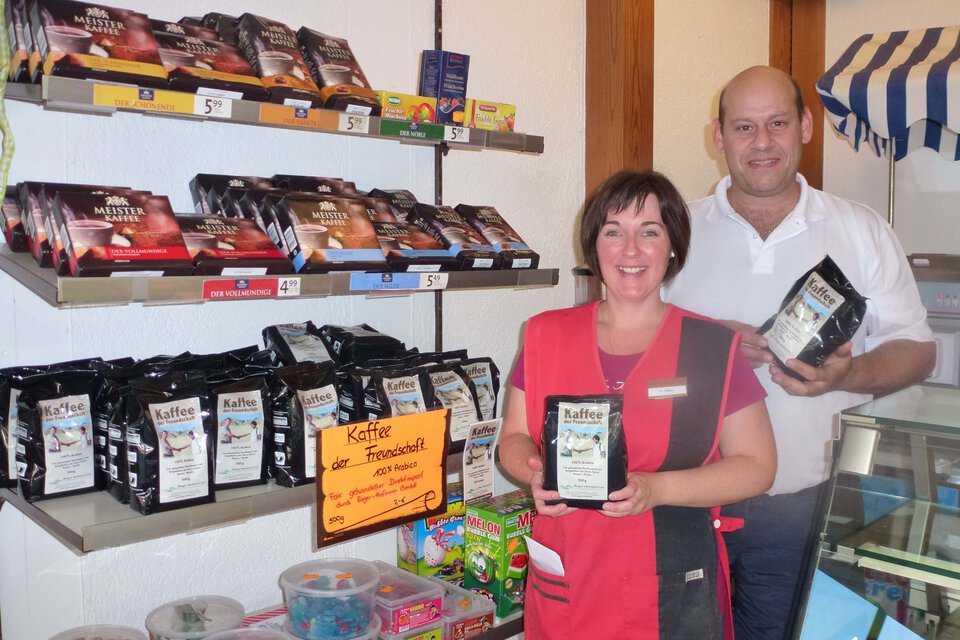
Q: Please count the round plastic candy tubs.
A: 5